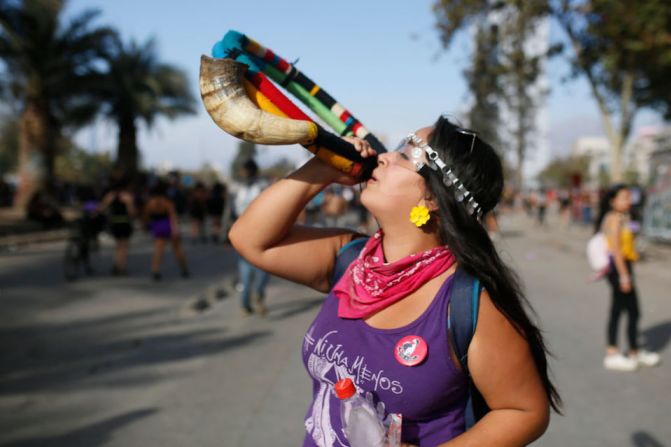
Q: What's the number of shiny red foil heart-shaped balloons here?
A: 0